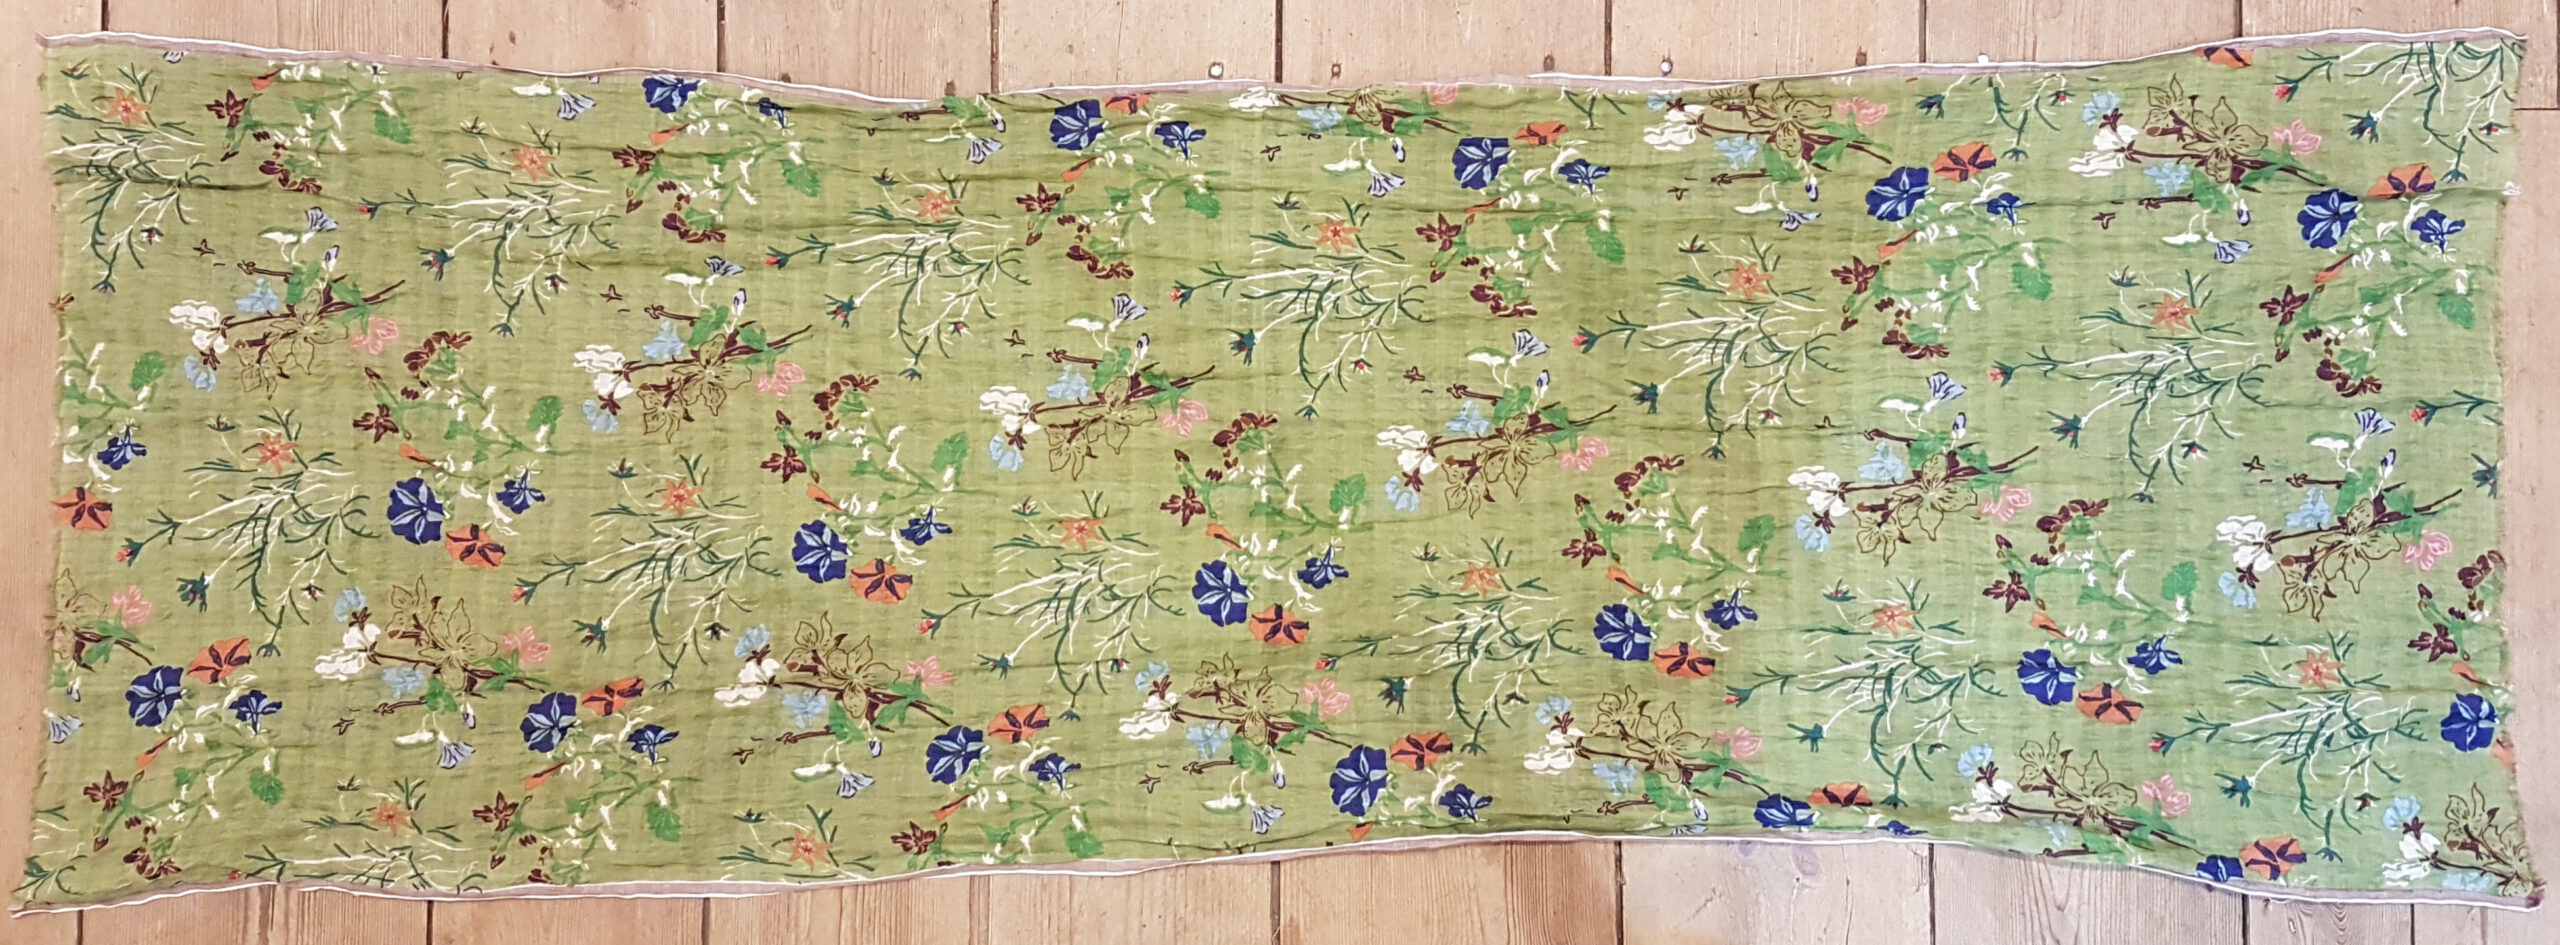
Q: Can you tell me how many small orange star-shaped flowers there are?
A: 14